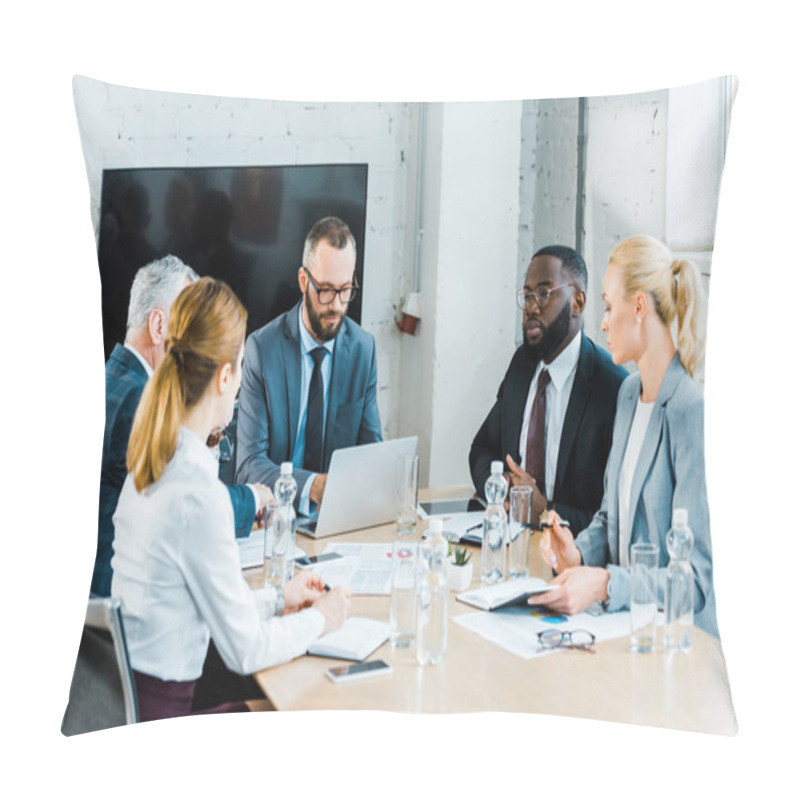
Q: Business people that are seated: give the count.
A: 5